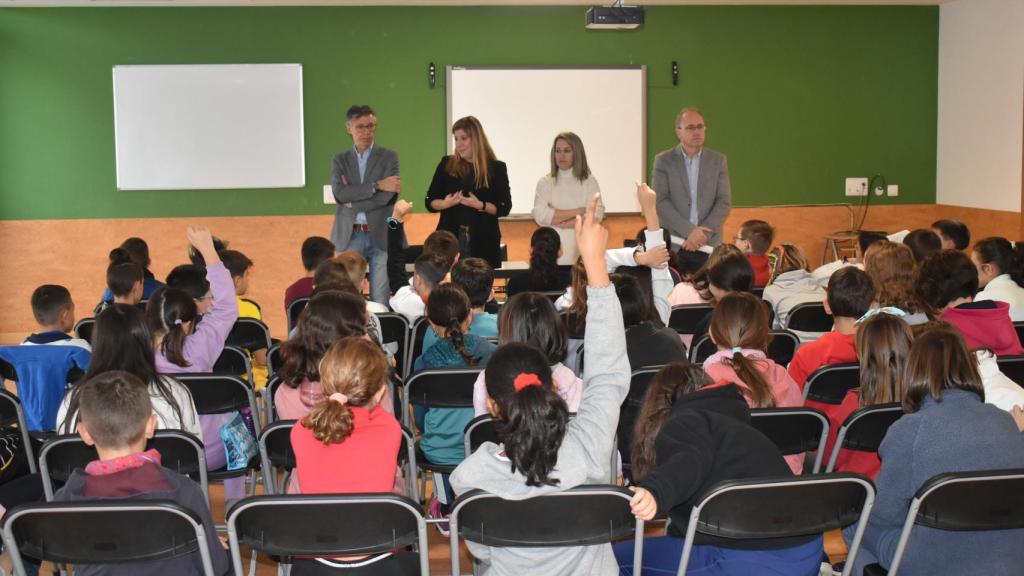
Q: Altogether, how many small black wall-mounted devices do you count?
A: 2